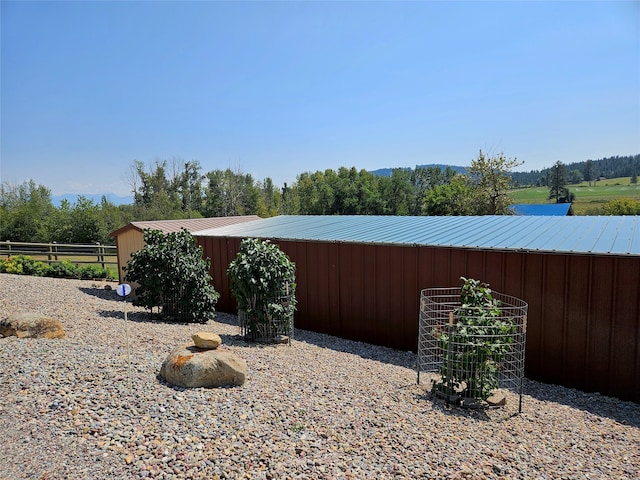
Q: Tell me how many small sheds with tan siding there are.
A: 1